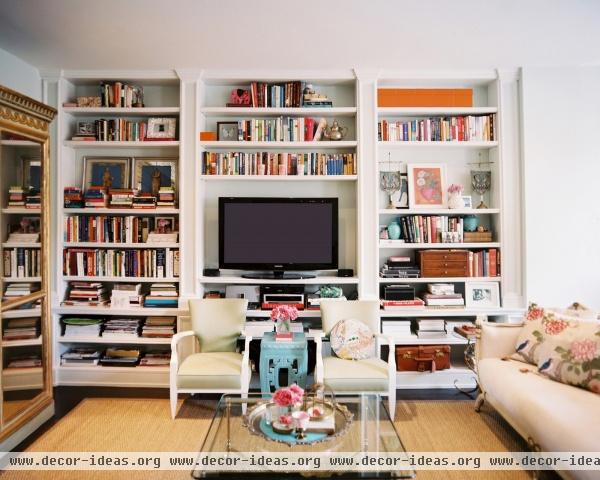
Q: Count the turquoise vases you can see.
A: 2